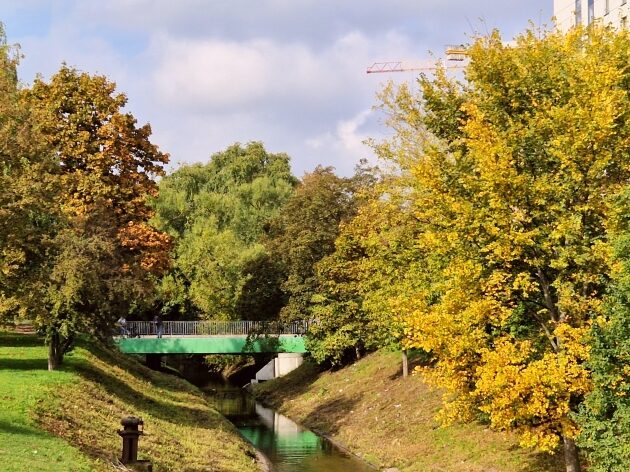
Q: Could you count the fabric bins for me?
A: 0